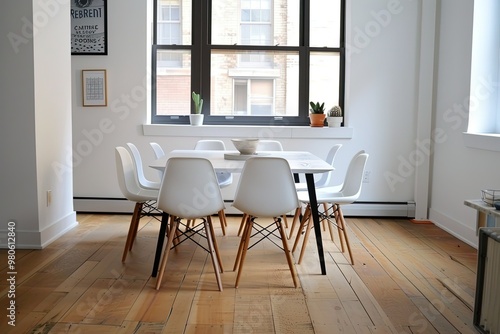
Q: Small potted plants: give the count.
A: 3